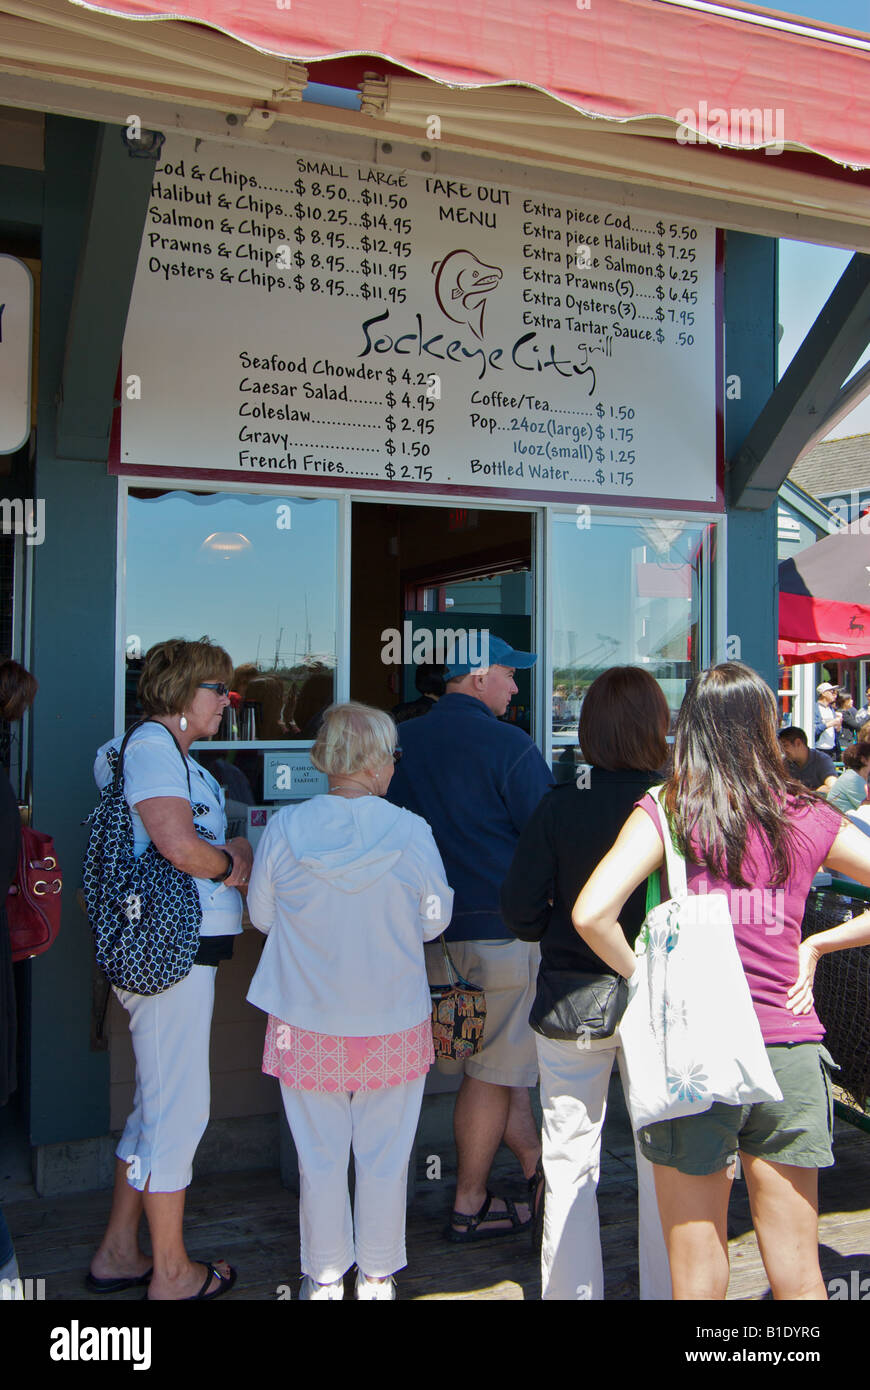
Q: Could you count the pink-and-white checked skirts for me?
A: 1